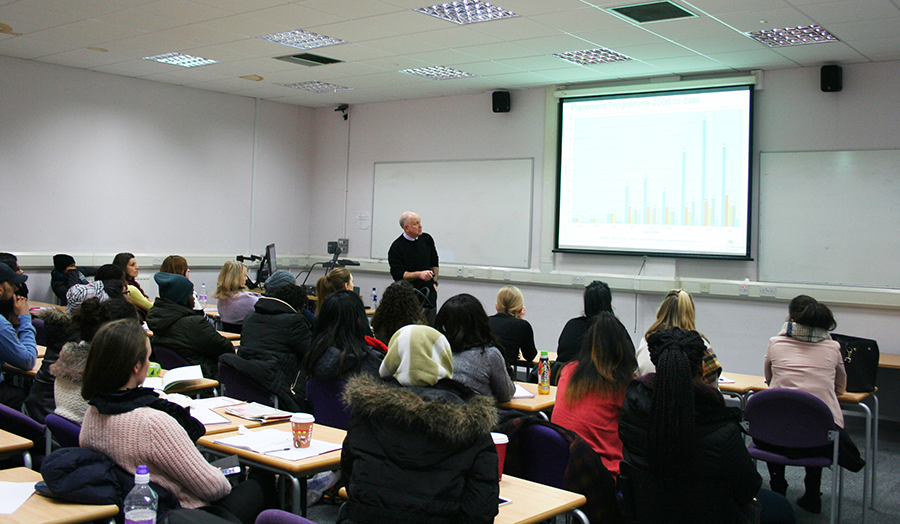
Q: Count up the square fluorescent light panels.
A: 7